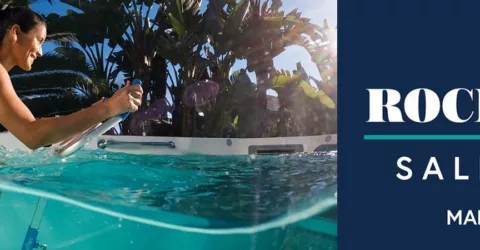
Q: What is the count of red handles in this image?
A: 0